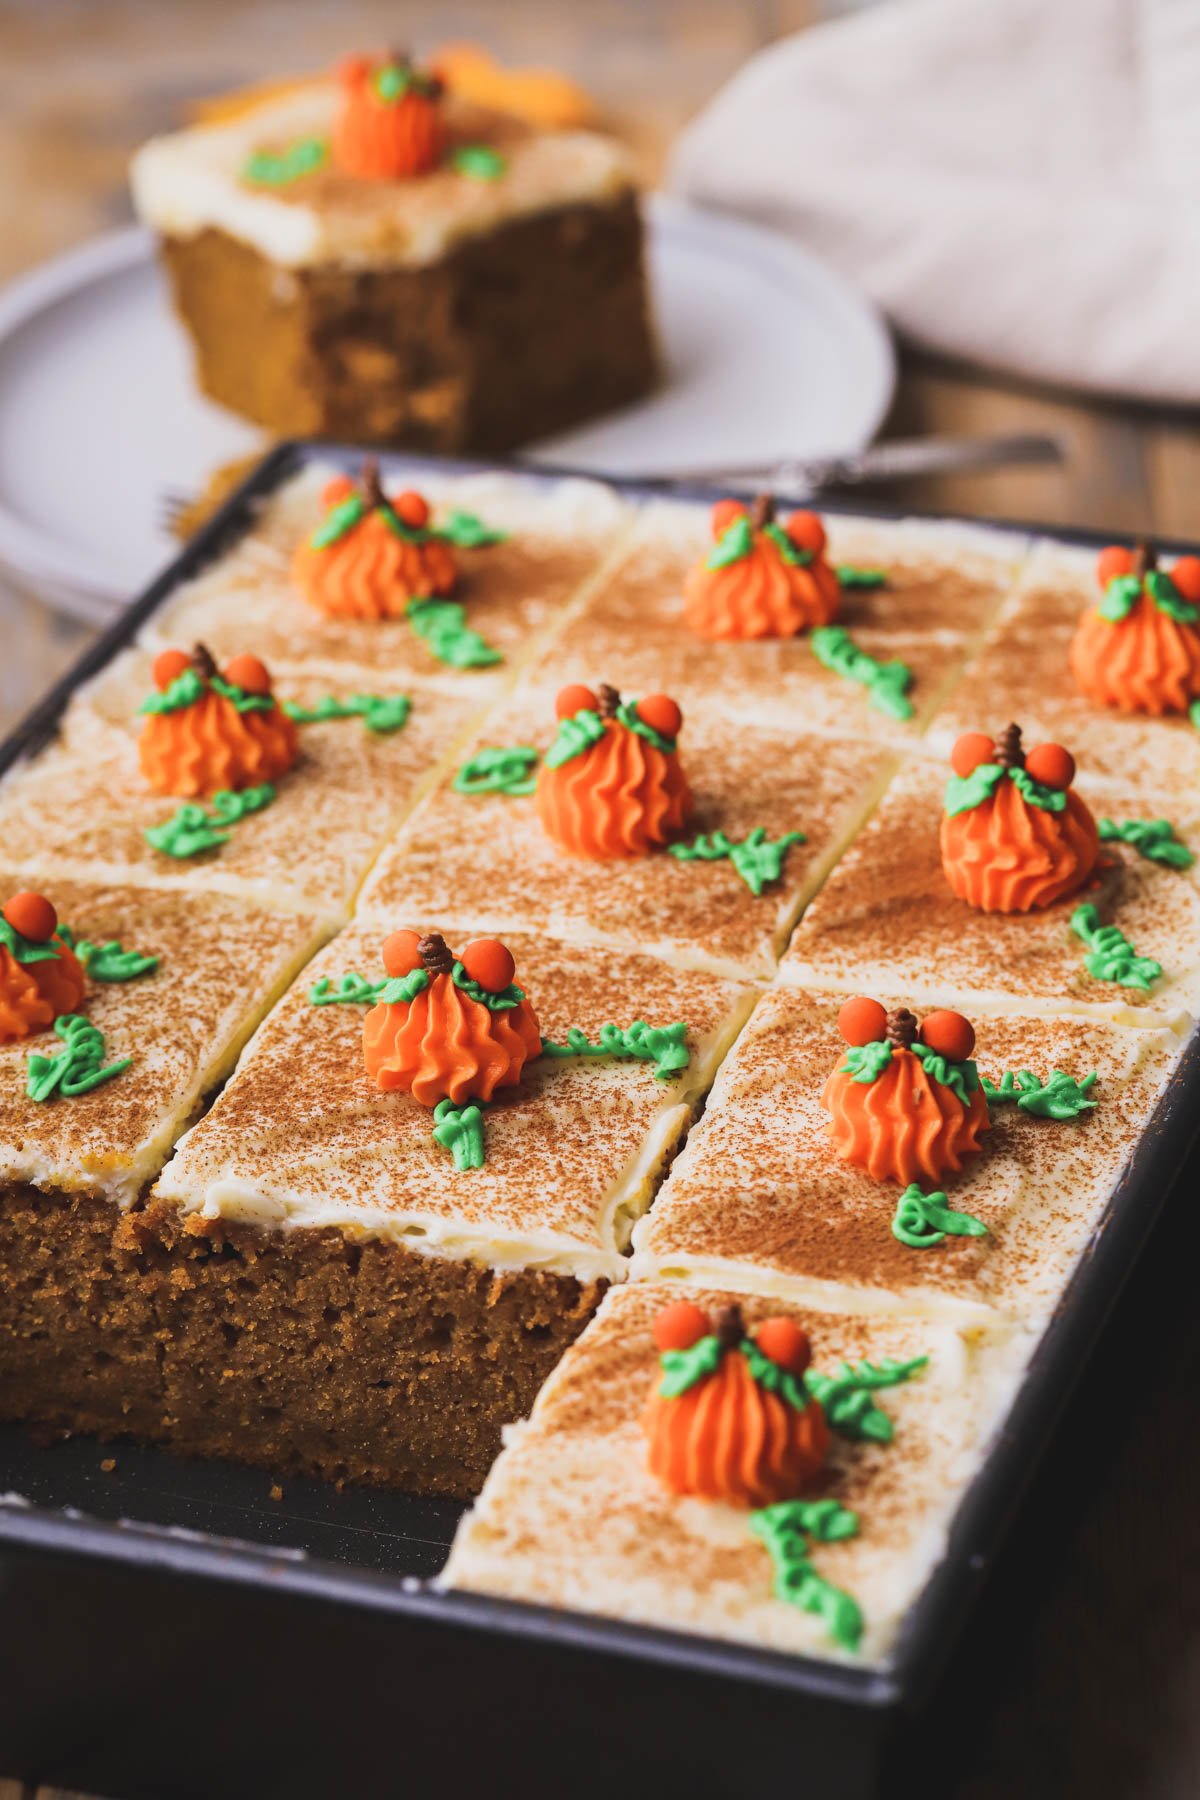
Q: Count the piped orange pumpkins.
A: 11